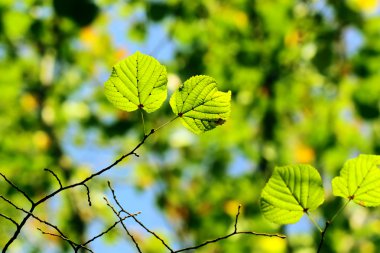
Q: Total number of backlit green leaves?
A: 4